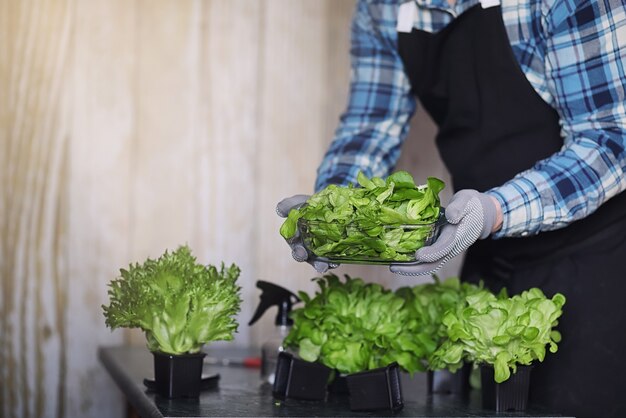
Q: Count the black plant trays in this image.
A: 5